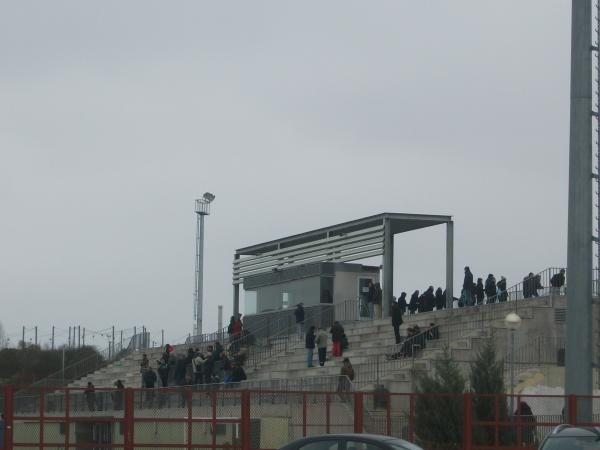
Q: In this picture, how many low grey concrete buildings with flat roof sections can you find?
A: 1